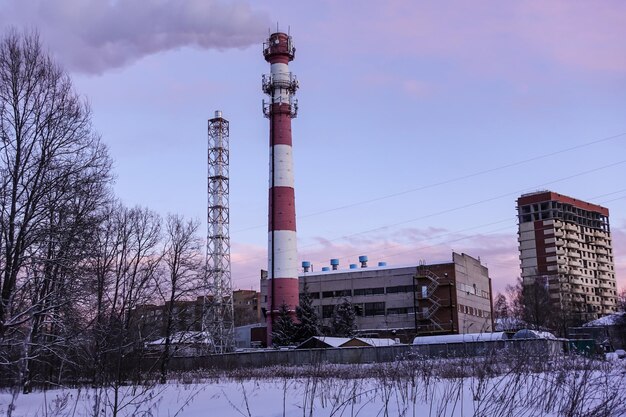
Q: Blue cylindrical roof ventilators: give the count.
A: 6